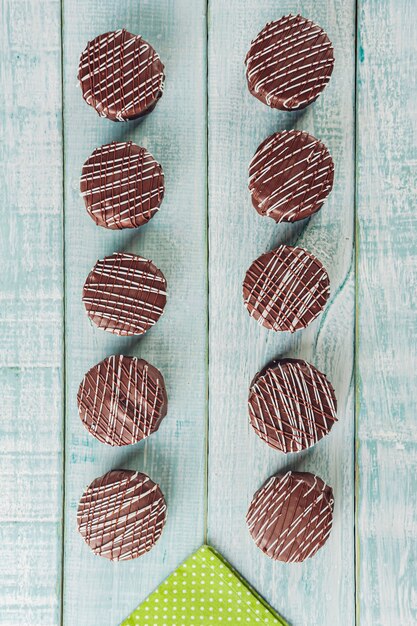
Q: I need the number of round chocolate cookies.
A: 10